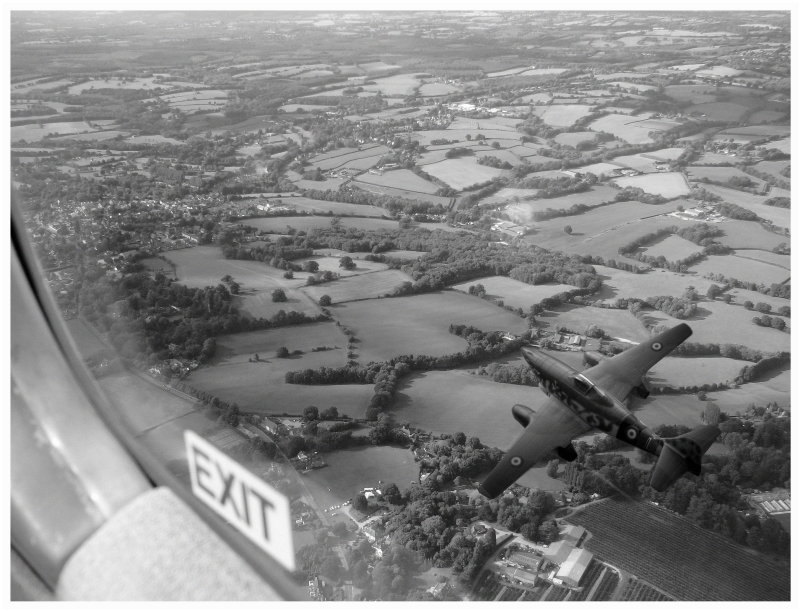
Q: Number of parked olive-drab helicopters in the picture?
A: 0